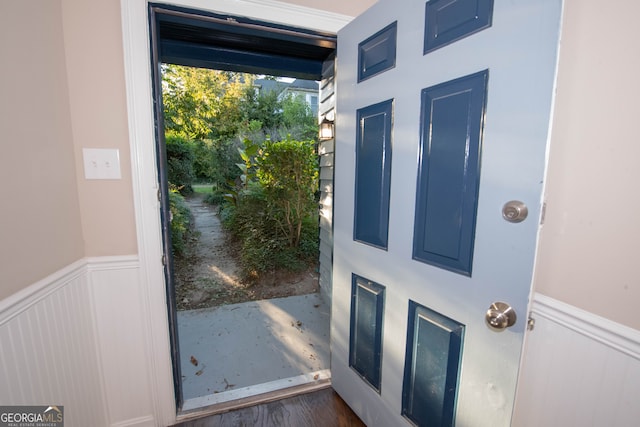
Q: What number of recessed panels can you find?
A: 6